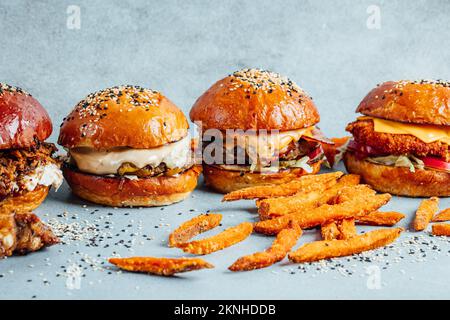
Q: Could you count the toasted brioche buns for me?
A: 4